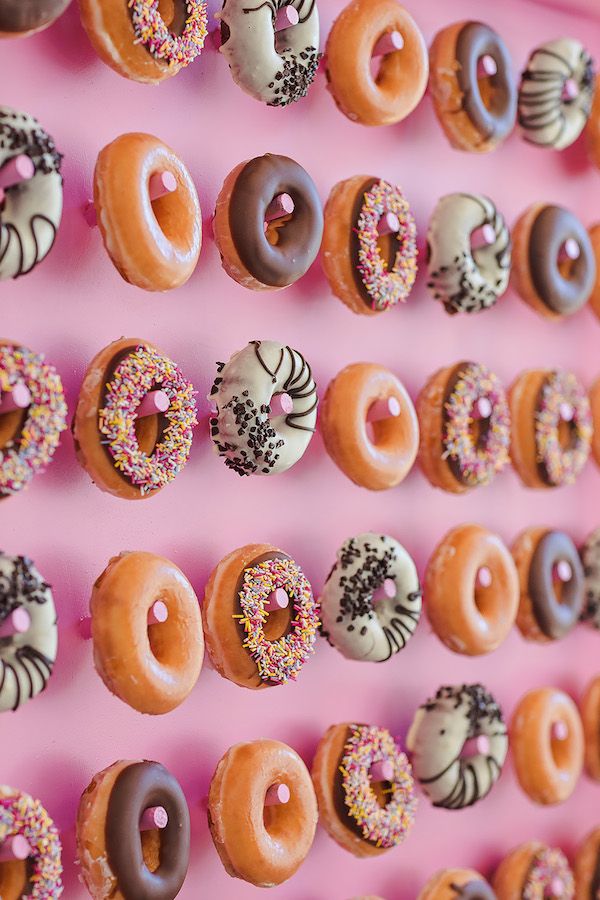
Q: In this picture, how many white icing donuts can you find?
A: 9